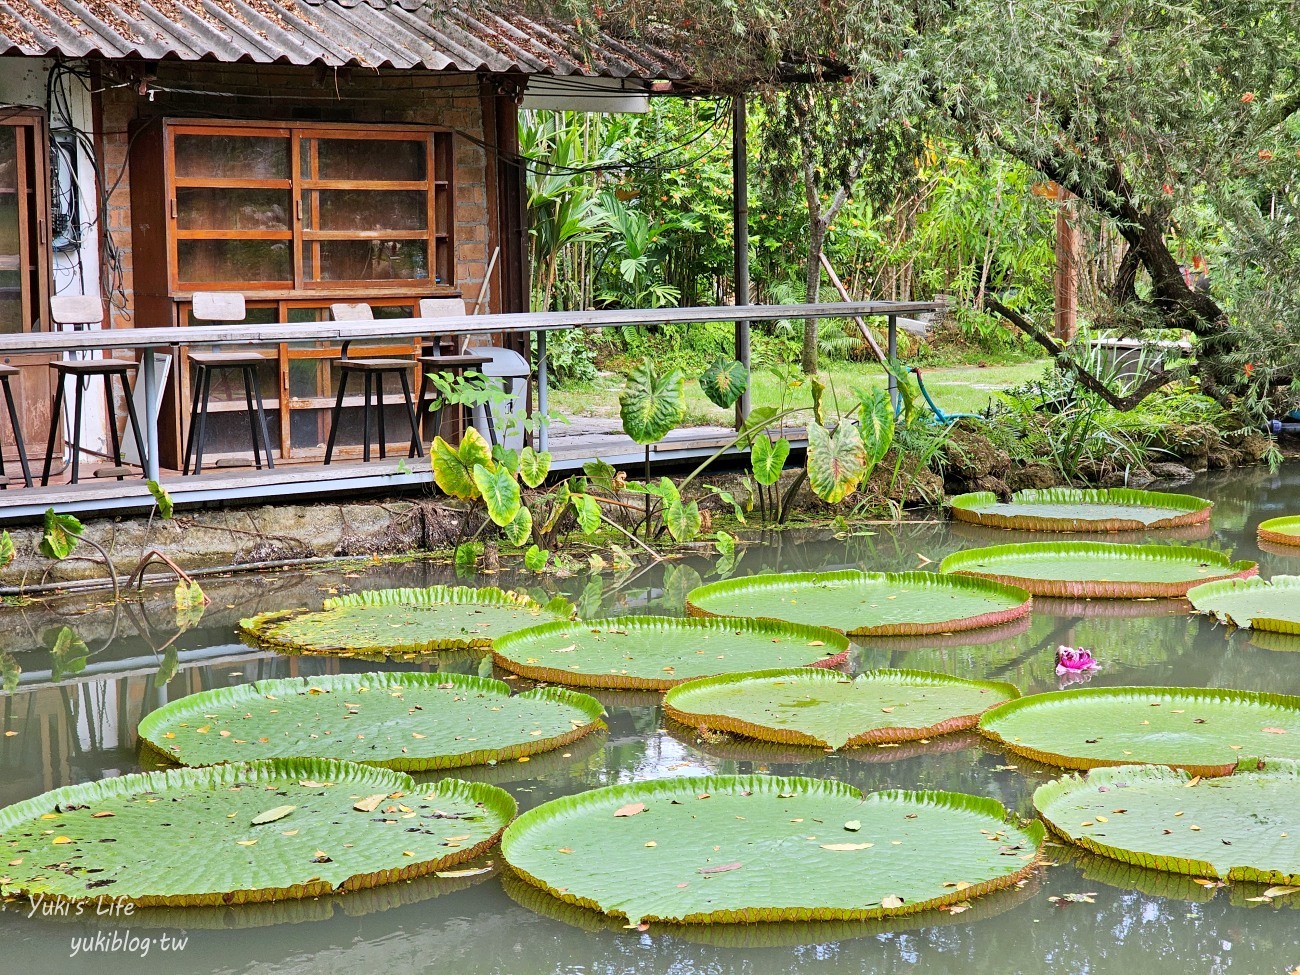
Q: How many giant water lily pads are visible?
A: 13